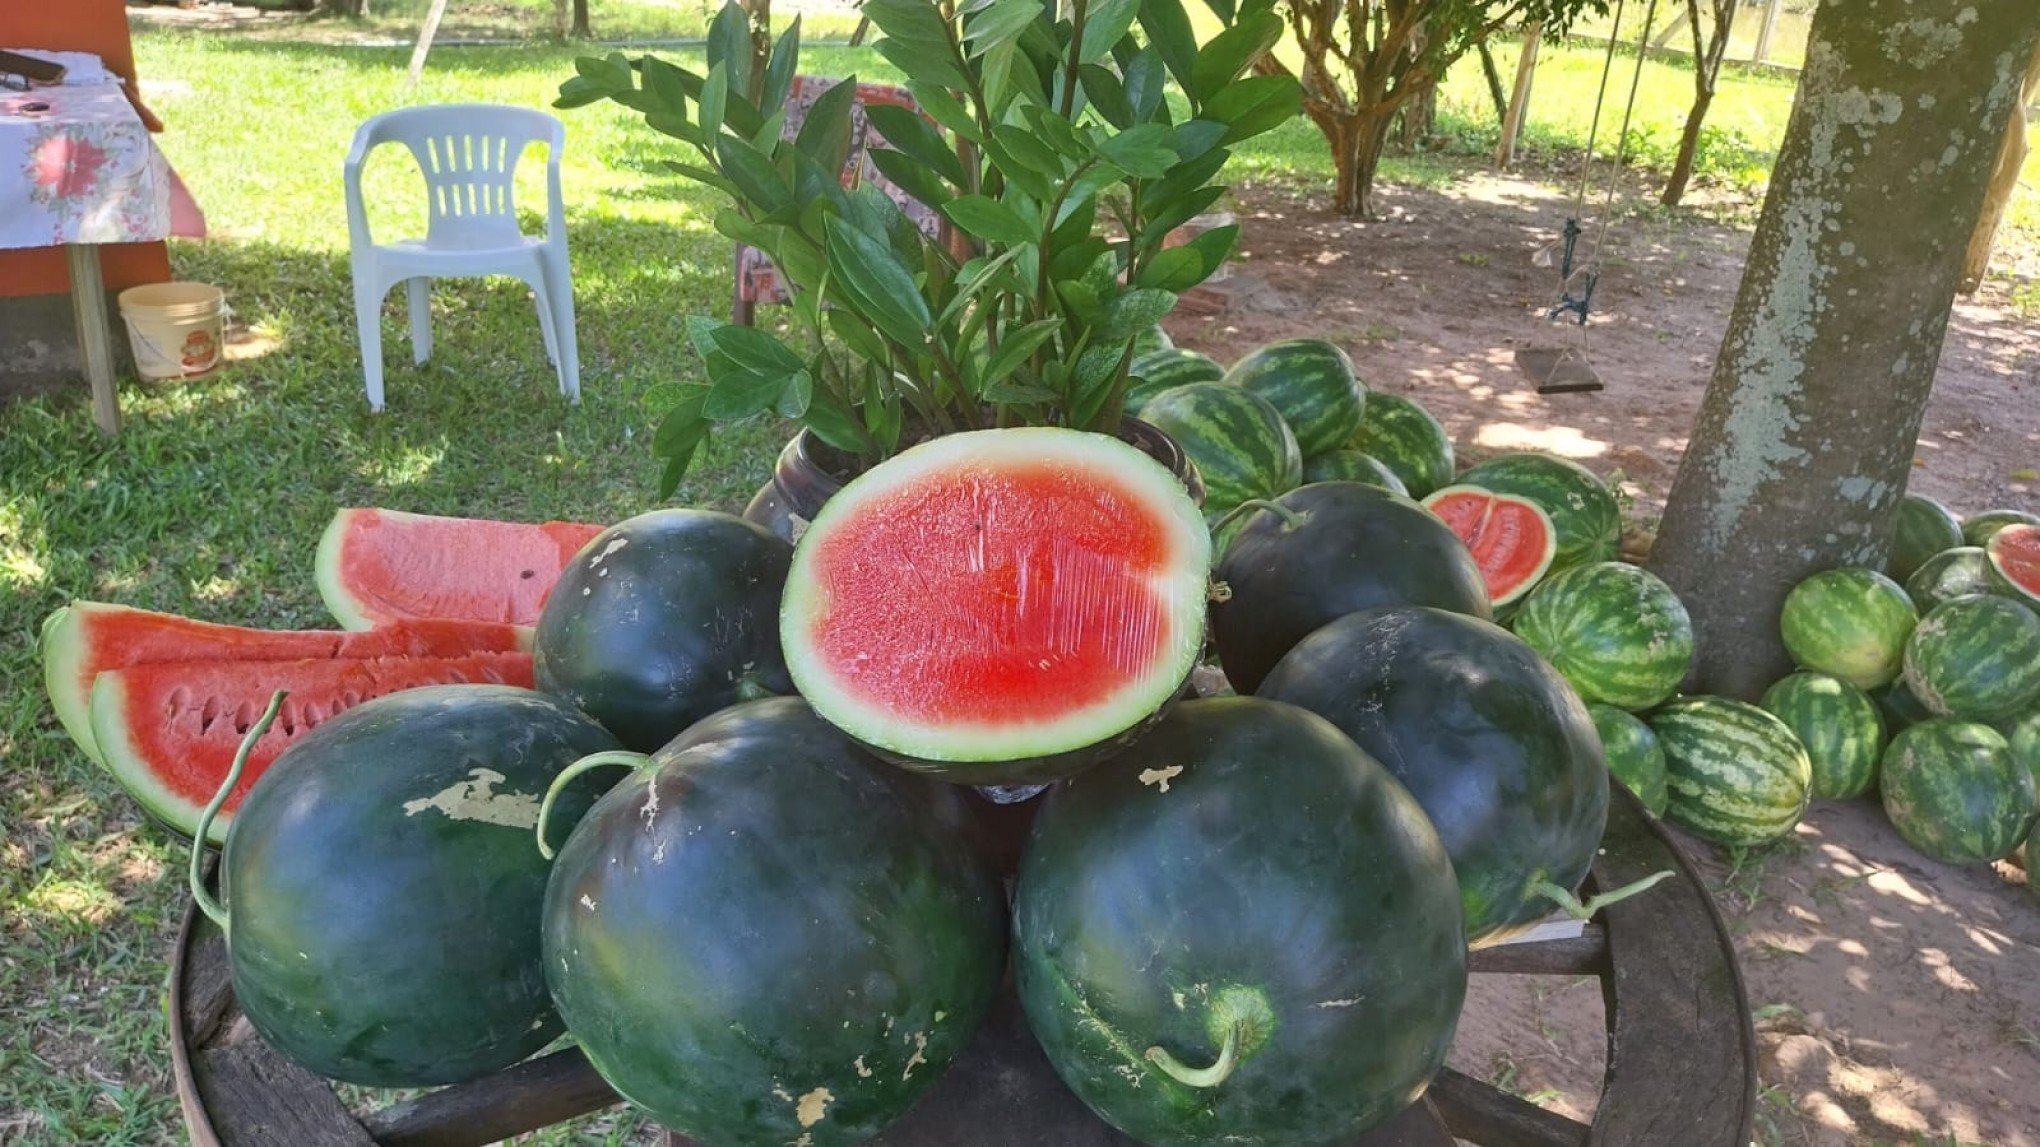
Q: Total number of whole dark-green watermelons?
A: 6